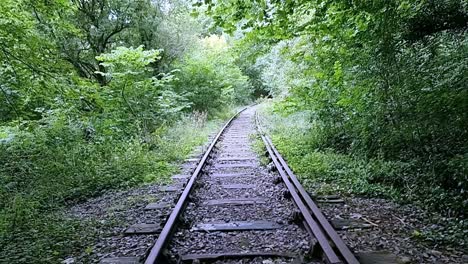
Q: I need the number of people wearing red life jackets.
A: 0